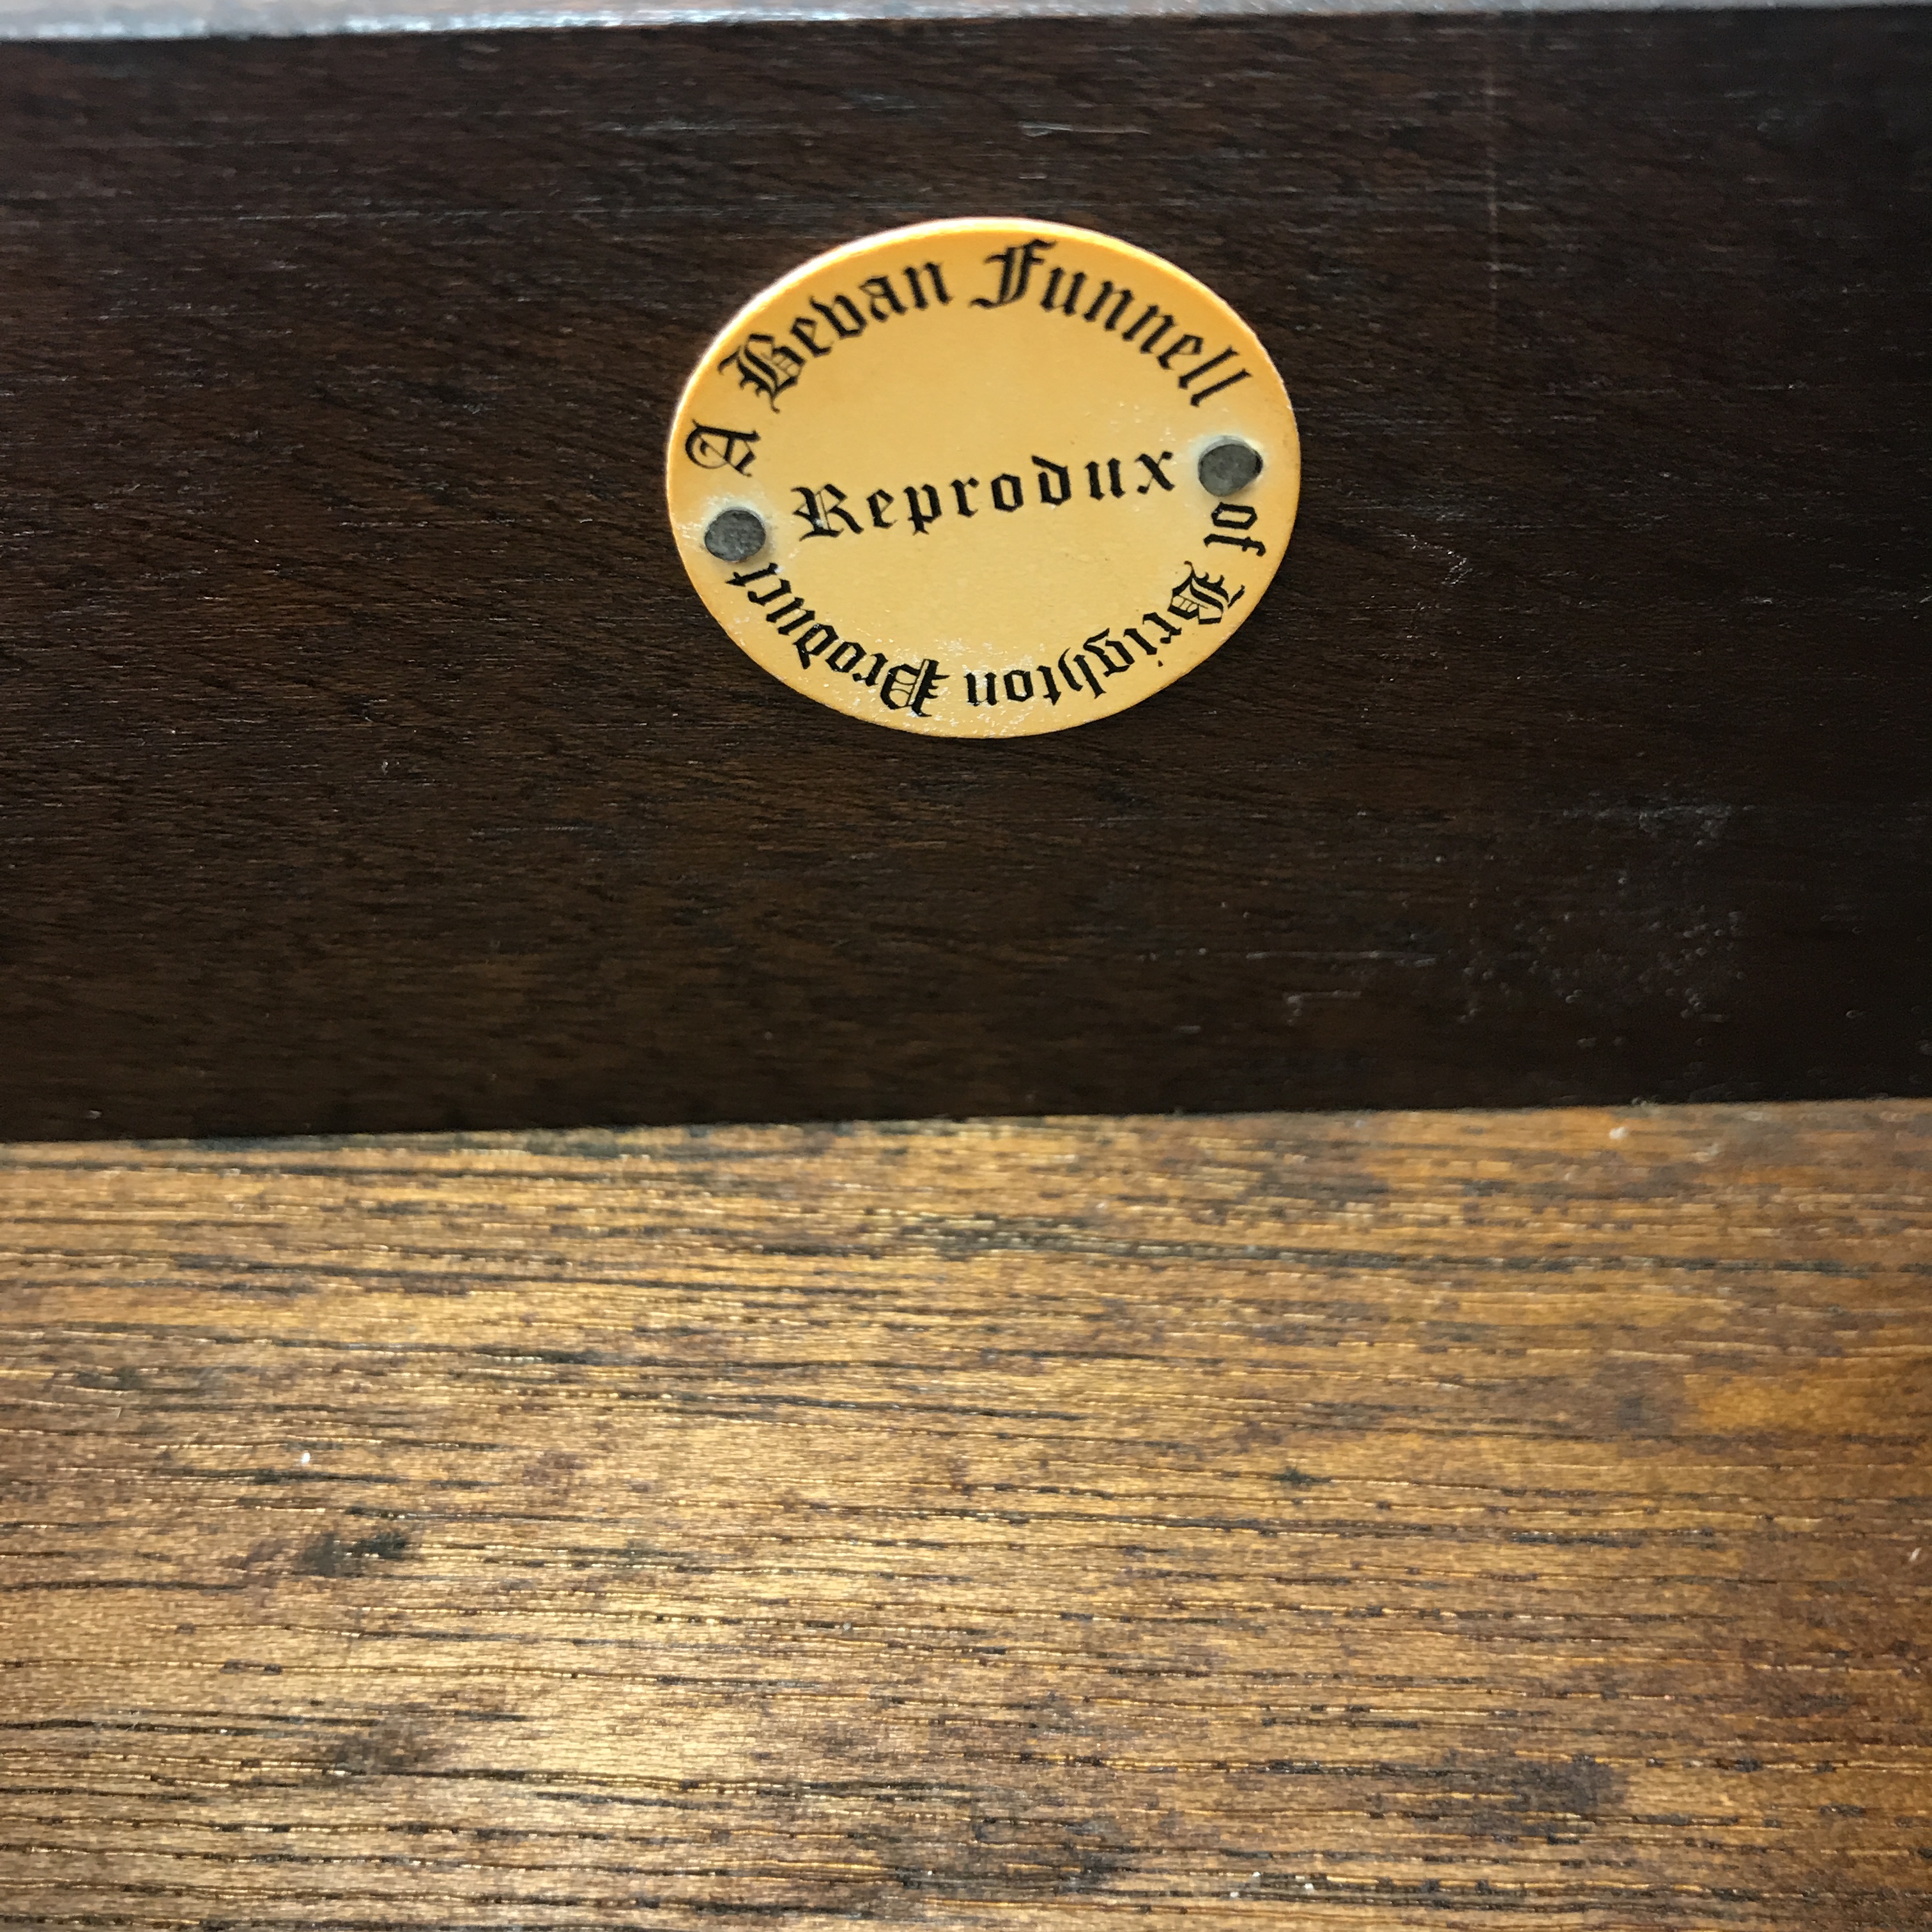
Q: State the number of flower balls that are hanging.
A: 0